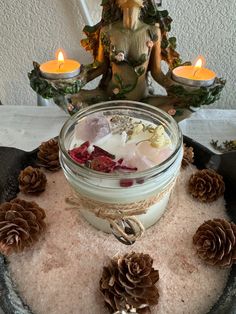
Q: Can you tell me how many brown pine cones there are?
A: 7